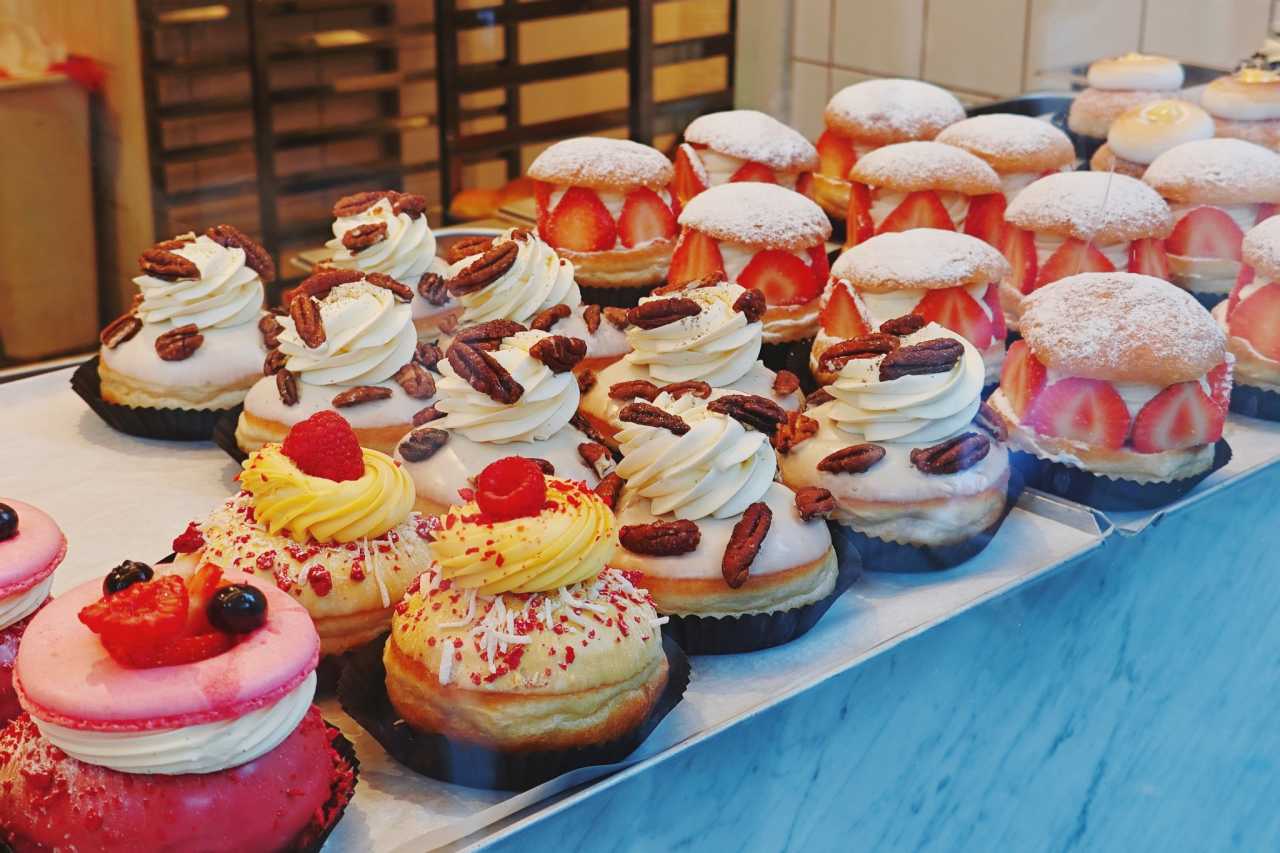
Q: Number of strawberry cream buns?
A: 11